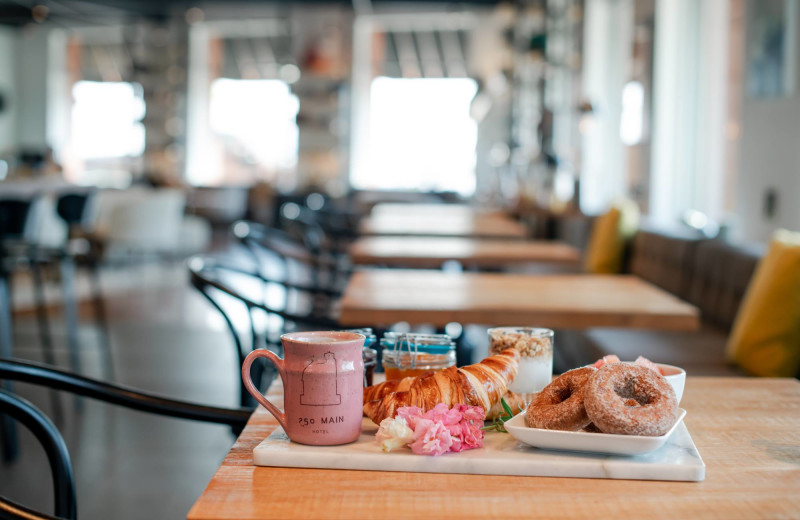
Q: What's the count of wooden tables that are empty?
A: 3